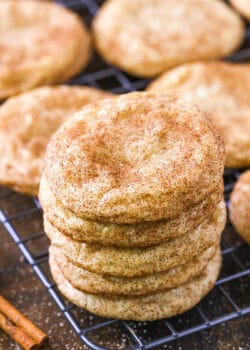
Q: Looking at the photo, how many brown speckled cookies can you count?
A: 11